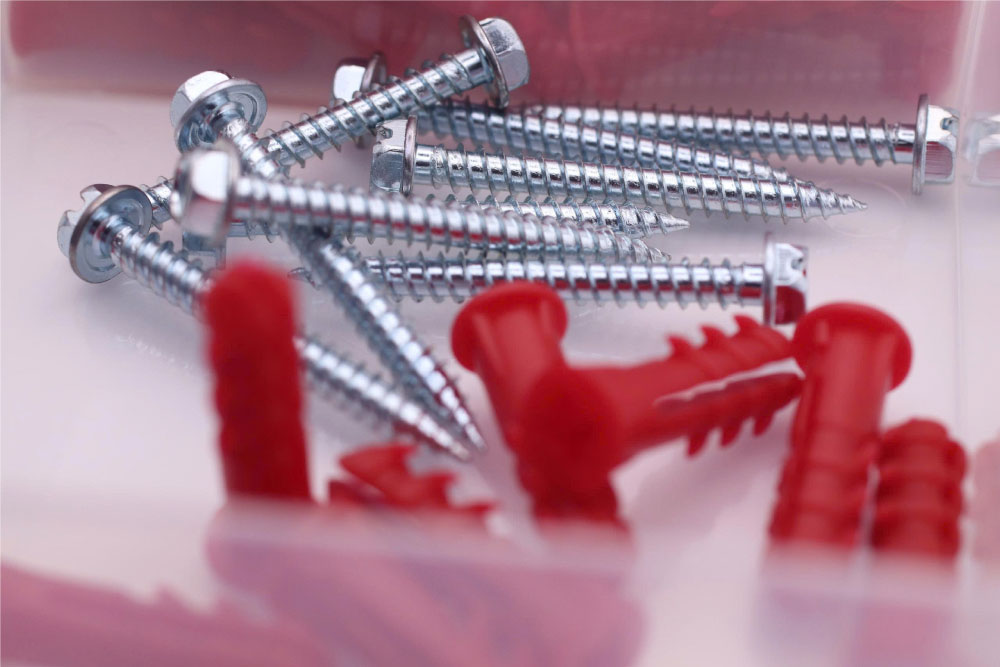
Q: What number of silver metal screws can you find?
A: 9